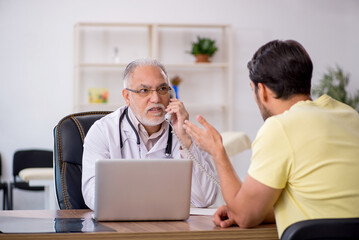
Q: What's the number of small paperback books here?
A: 0